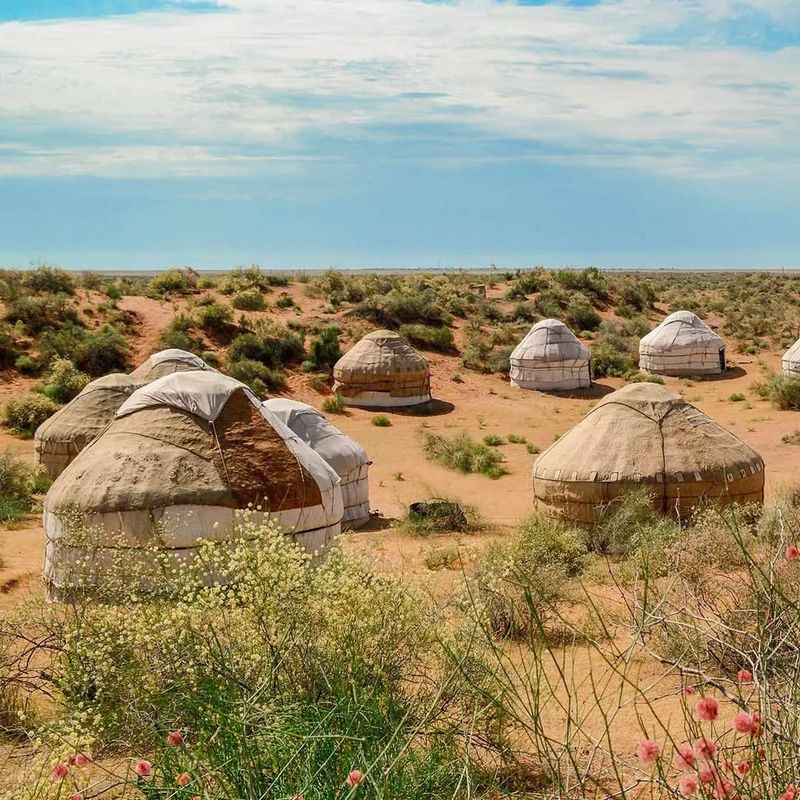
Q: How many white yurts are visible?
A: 4